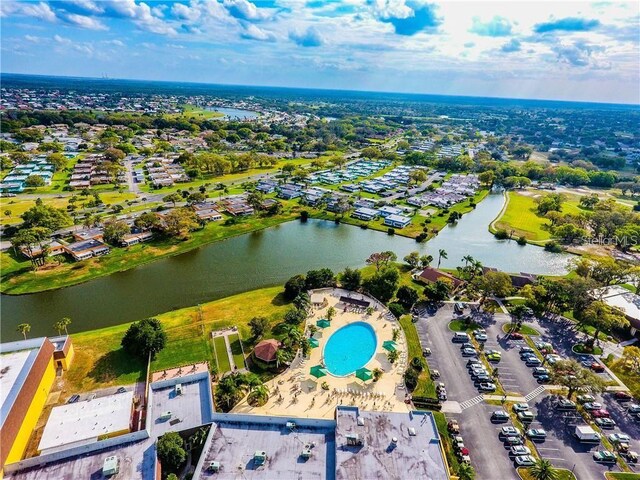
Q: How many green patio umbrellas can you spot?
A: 5